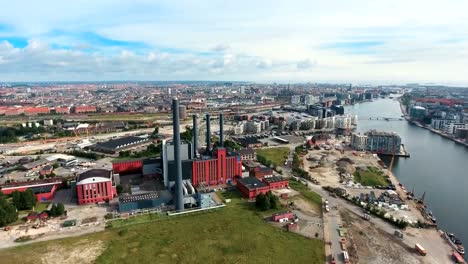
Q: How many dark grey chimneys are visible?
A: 4